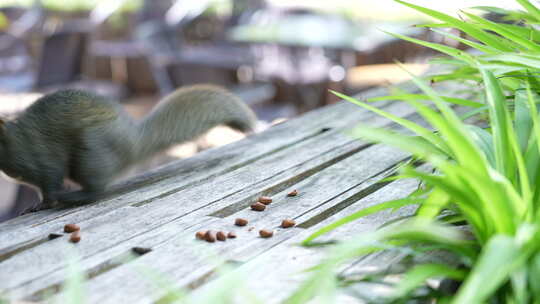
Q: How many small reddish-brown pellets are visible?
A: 12